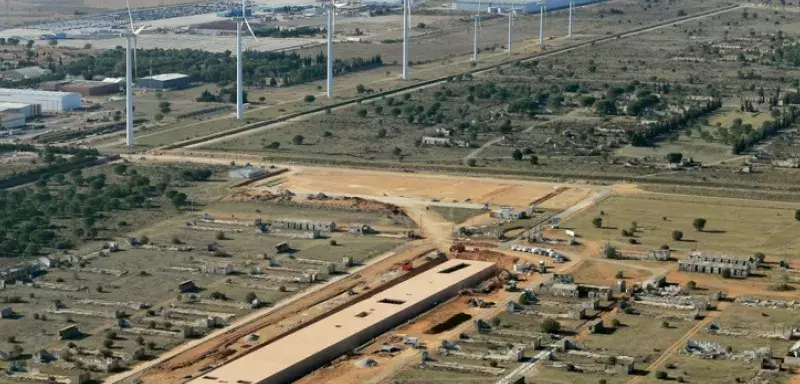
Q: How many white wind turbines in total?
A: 8